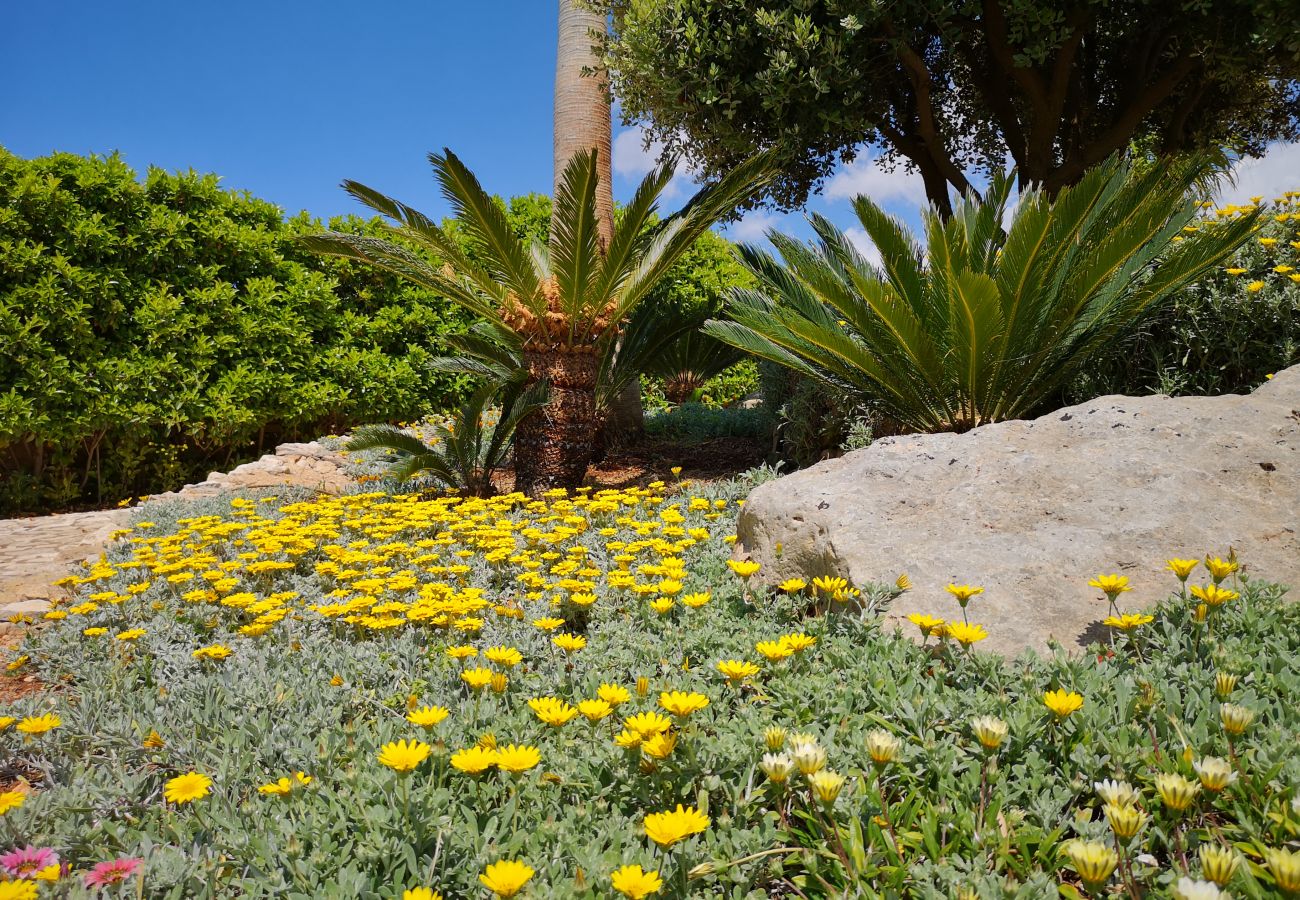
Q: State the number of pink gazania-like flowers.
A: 2